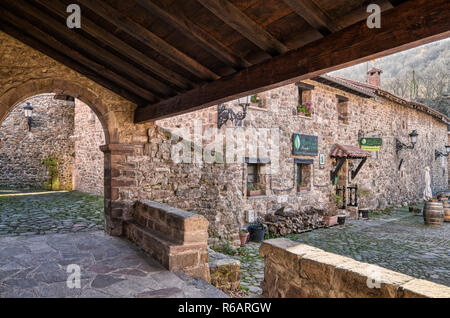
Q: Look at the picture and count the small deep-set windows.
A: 5